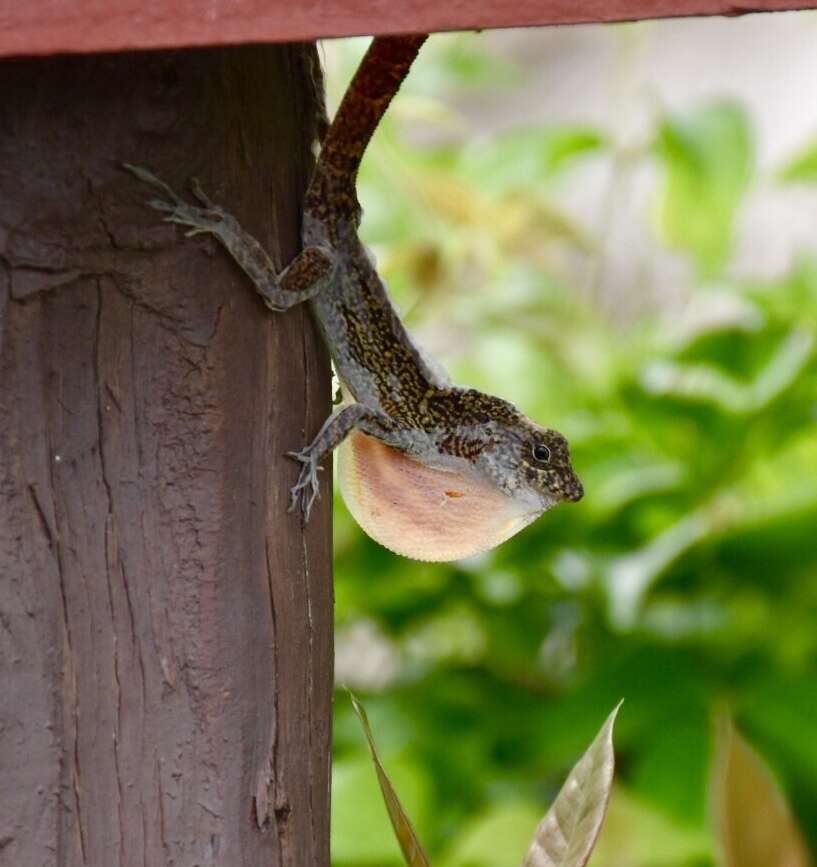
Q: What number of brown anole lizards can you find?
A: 1